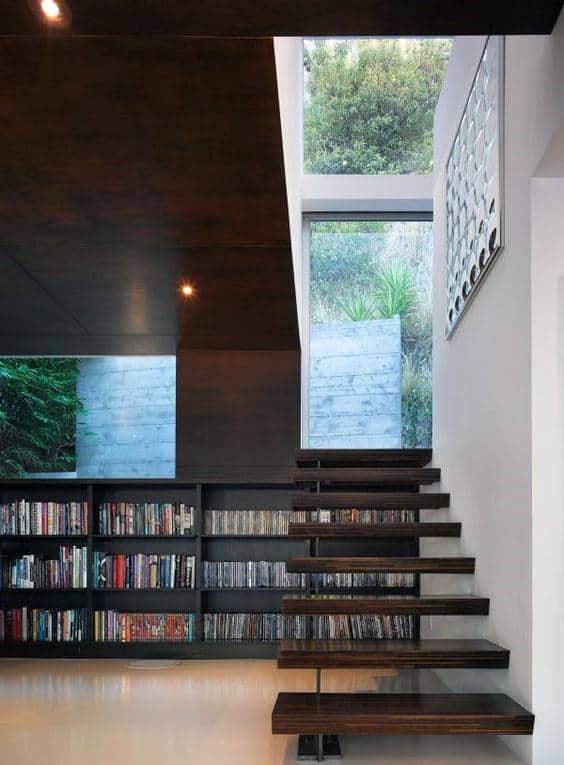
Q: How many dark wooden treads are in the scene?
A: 8